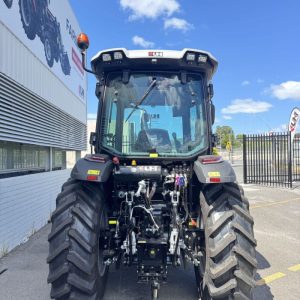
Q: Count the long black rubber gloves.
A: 0